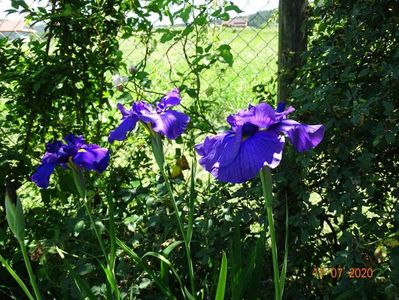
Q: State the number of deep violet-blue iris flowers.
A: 3